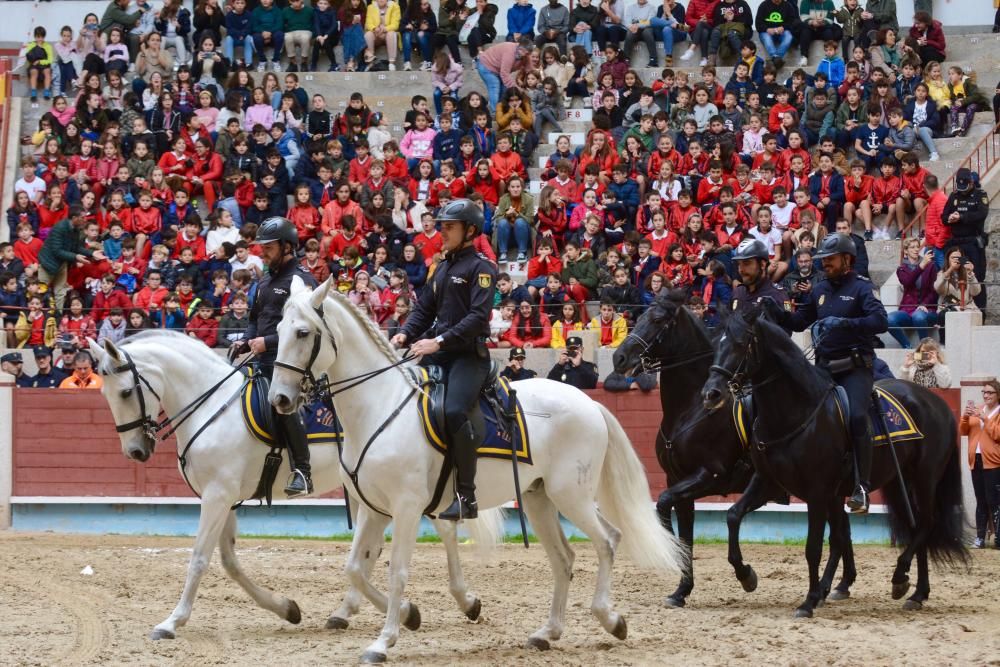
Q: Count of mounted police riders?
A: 4